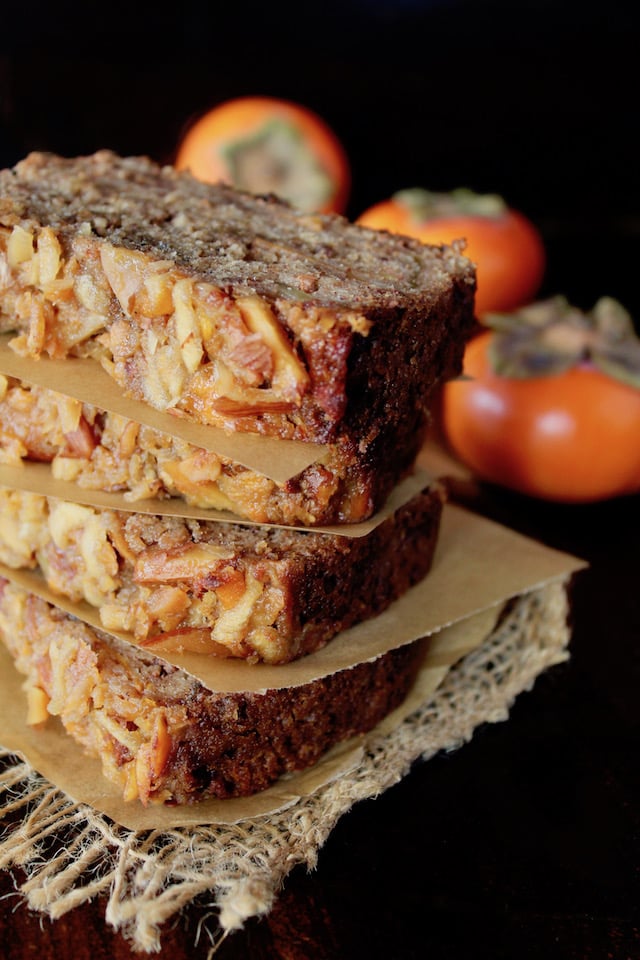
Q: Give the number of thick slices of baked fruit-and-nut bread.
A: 4